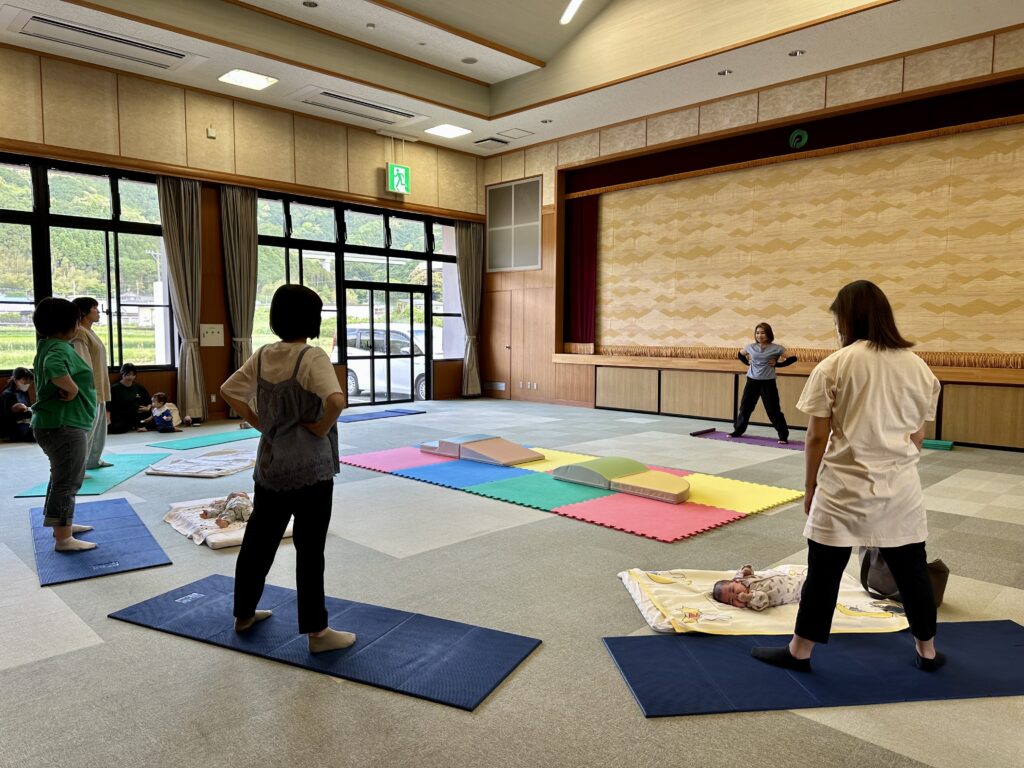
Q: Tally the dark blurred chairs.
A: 0